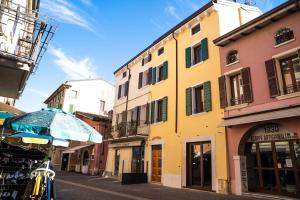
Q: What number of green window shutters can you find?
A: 8